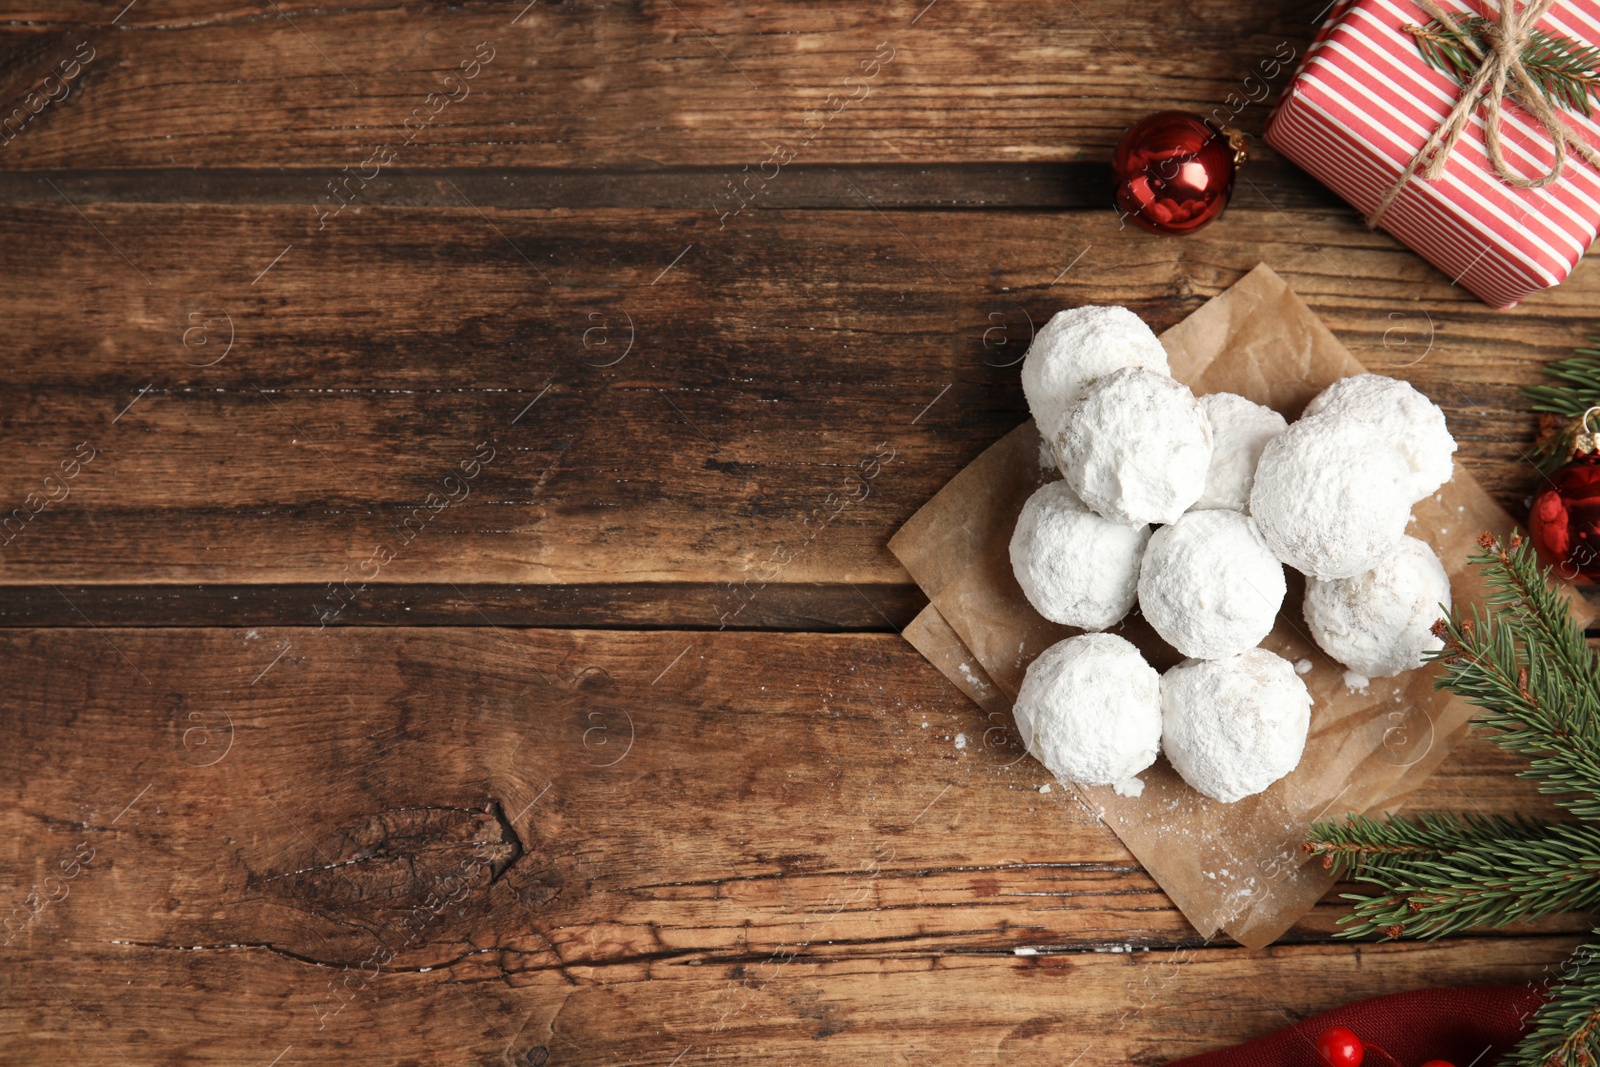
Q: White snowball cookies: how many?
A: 10